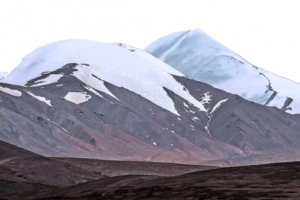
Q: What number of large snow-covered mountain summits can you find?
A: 2